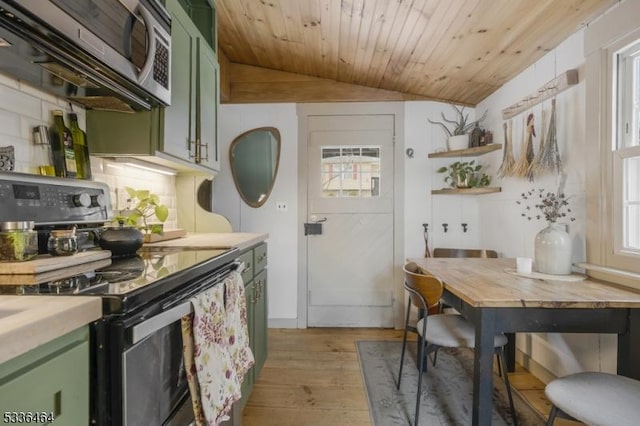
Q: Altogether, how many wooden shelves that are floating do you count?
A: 2